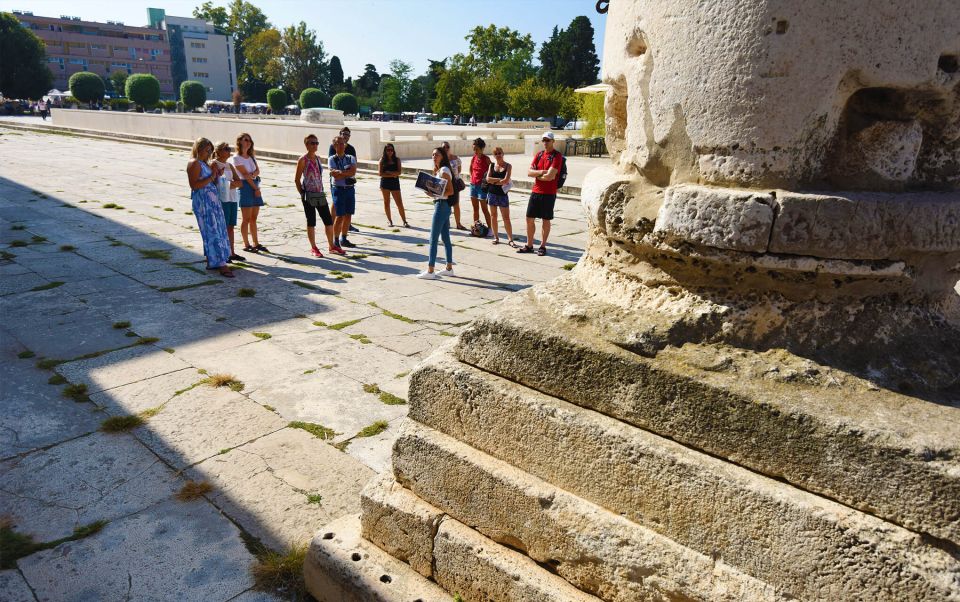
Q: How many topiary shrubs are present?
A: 6